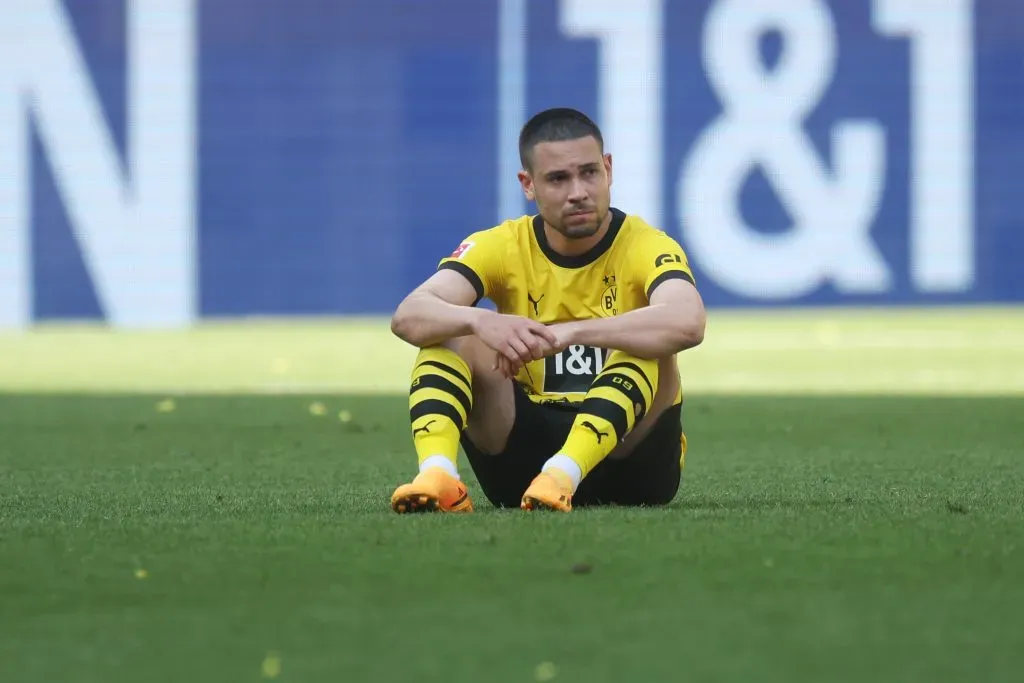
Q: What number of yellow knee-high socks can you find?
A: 2